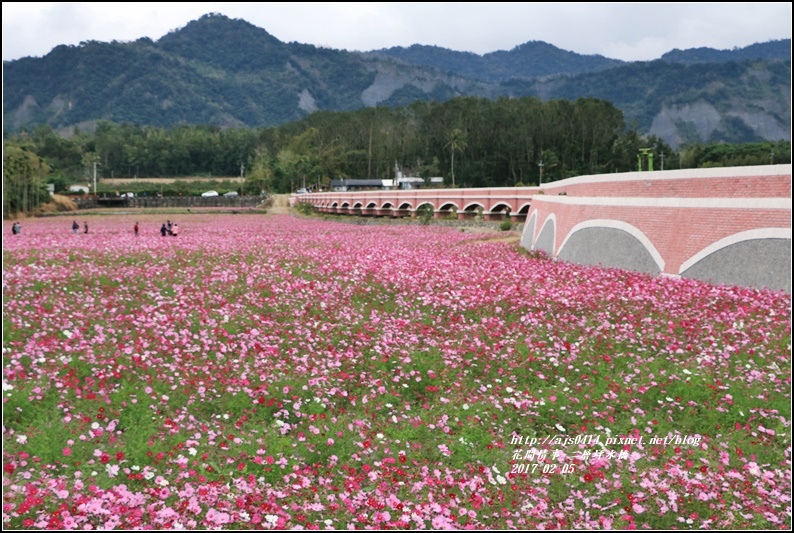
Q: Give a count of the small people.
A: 8